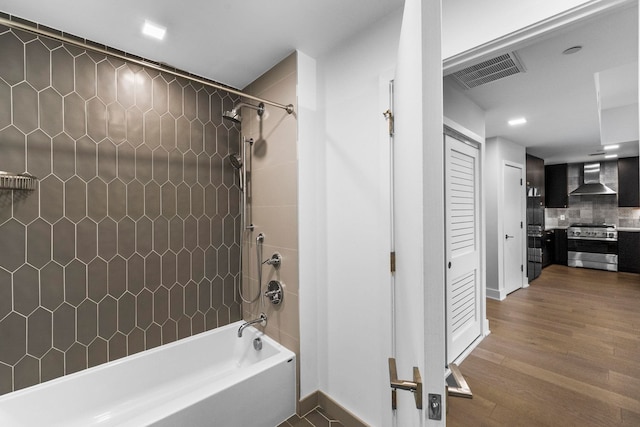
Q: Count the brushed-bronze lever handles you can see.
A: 2